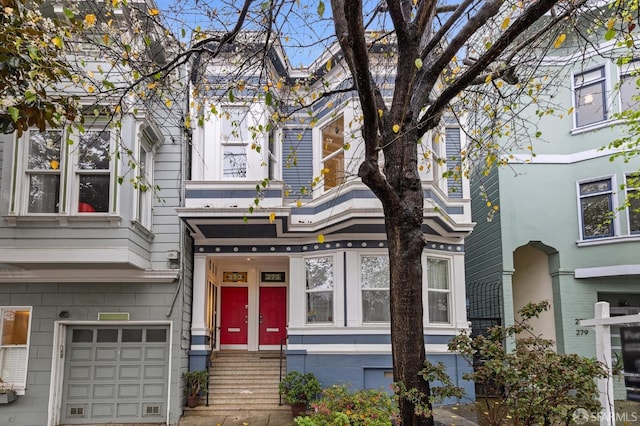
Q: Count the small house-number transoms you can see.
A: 2